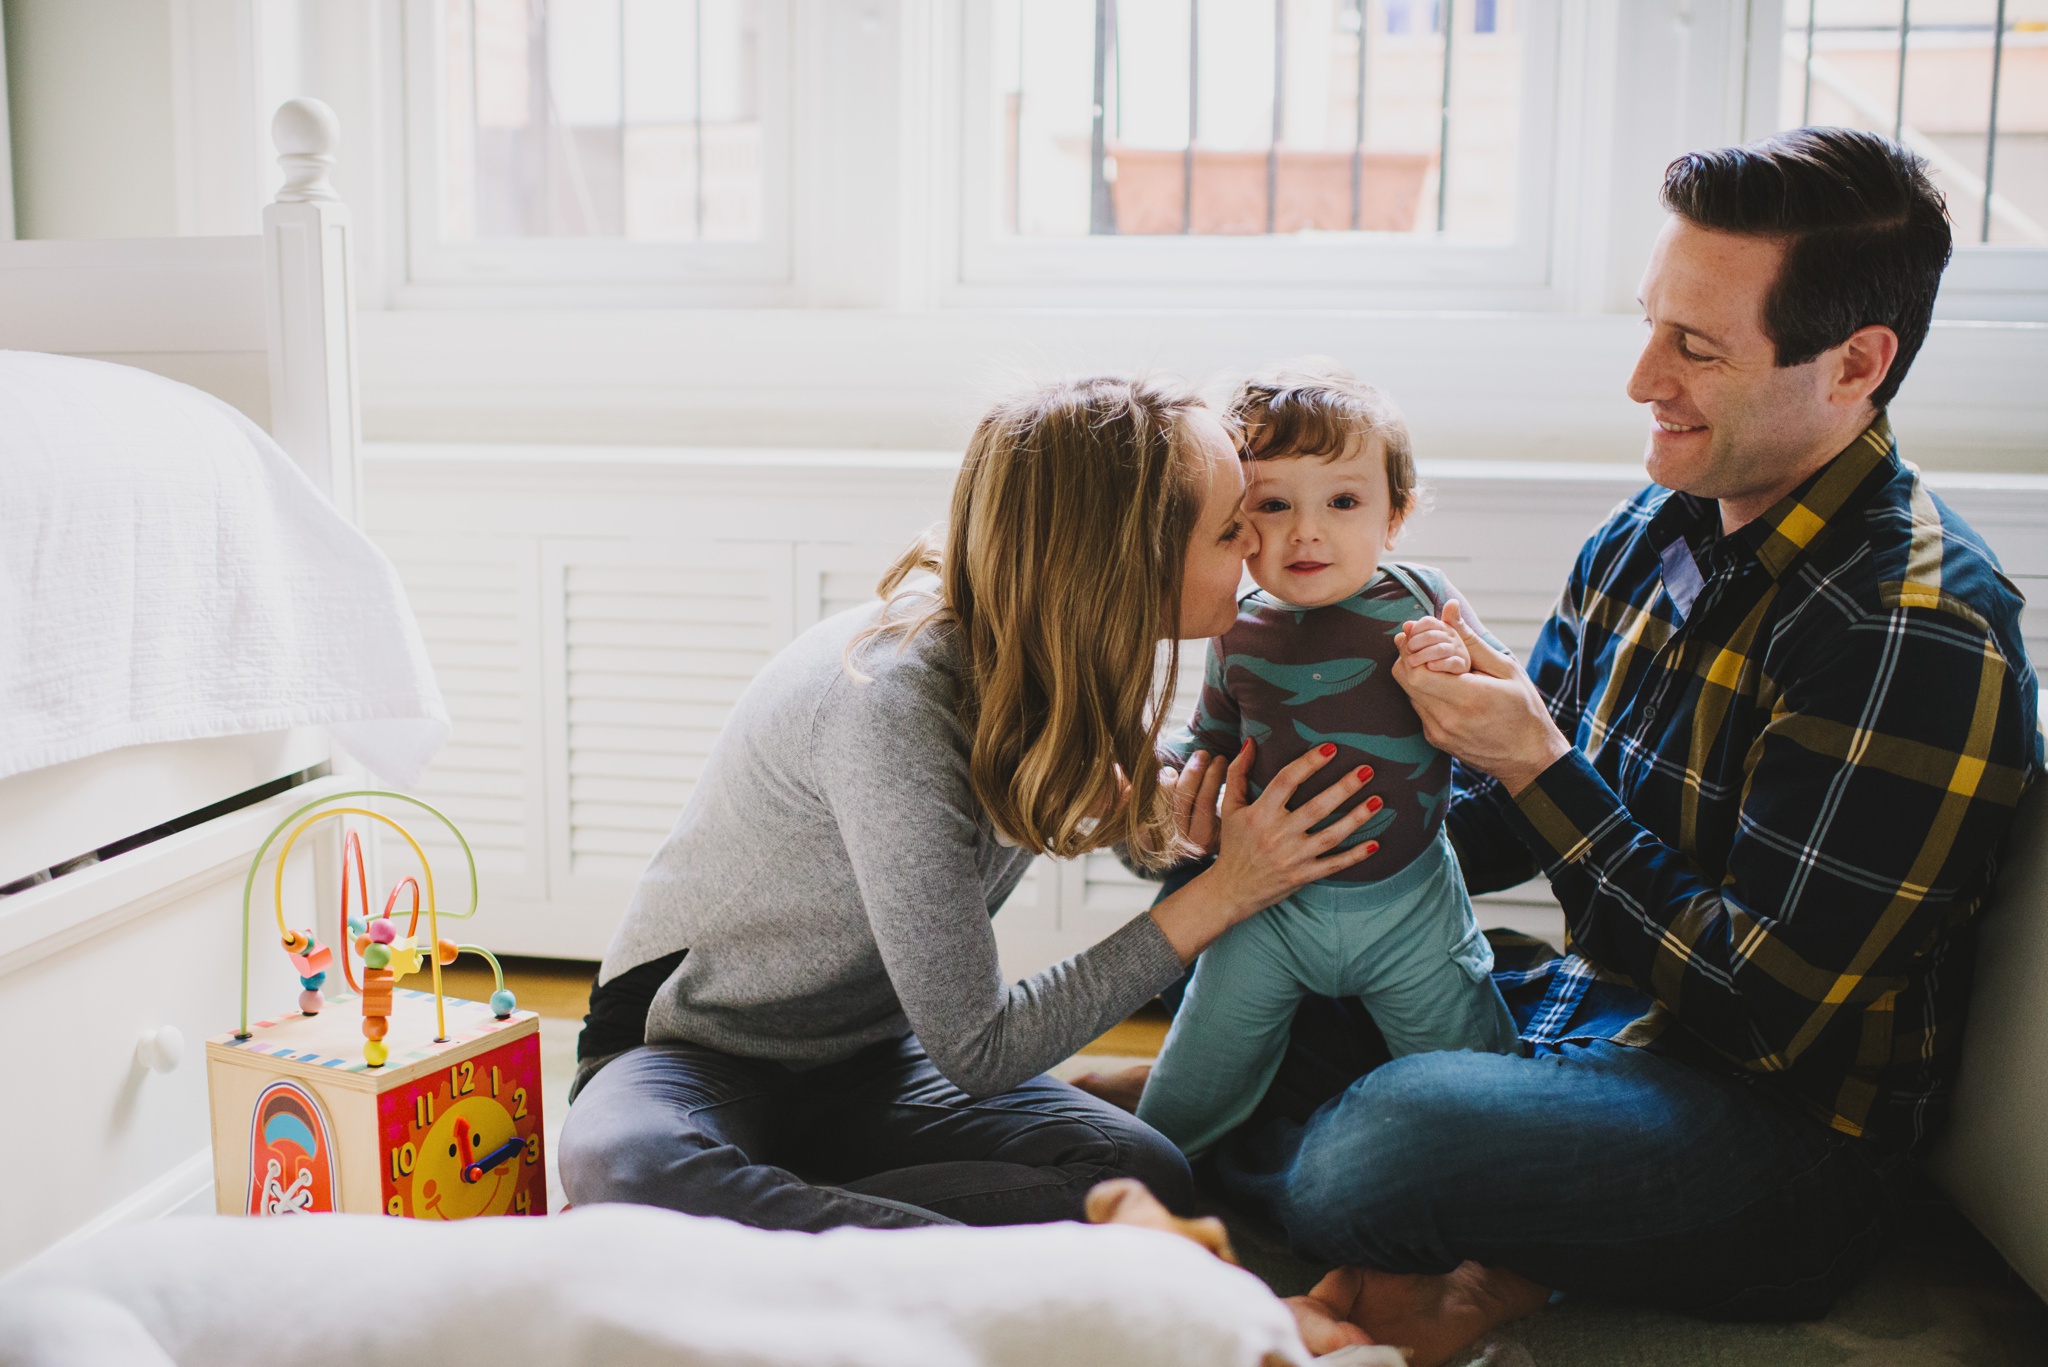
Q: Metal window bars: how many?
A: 13